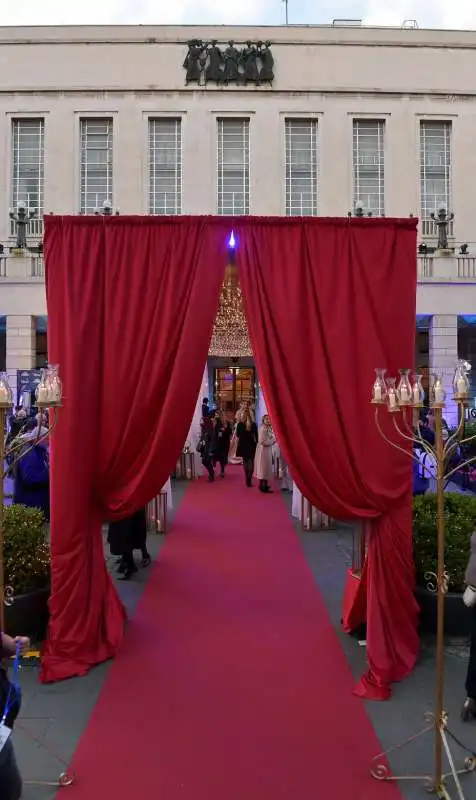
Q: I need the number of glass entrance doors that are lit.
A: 2